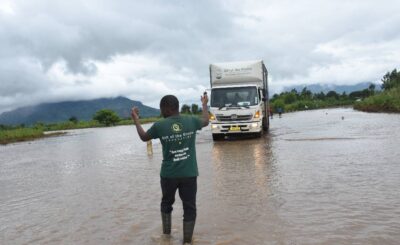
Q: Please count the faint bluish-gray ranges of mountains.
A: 2